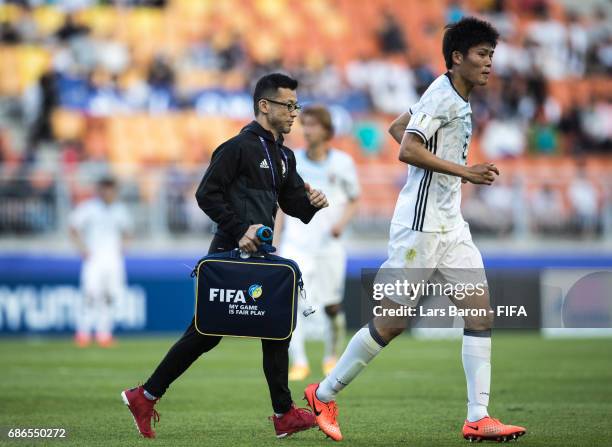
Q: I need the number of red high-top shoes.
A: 2